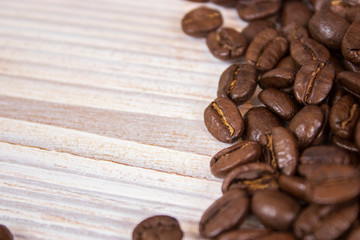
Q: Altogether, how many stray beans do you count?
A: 2